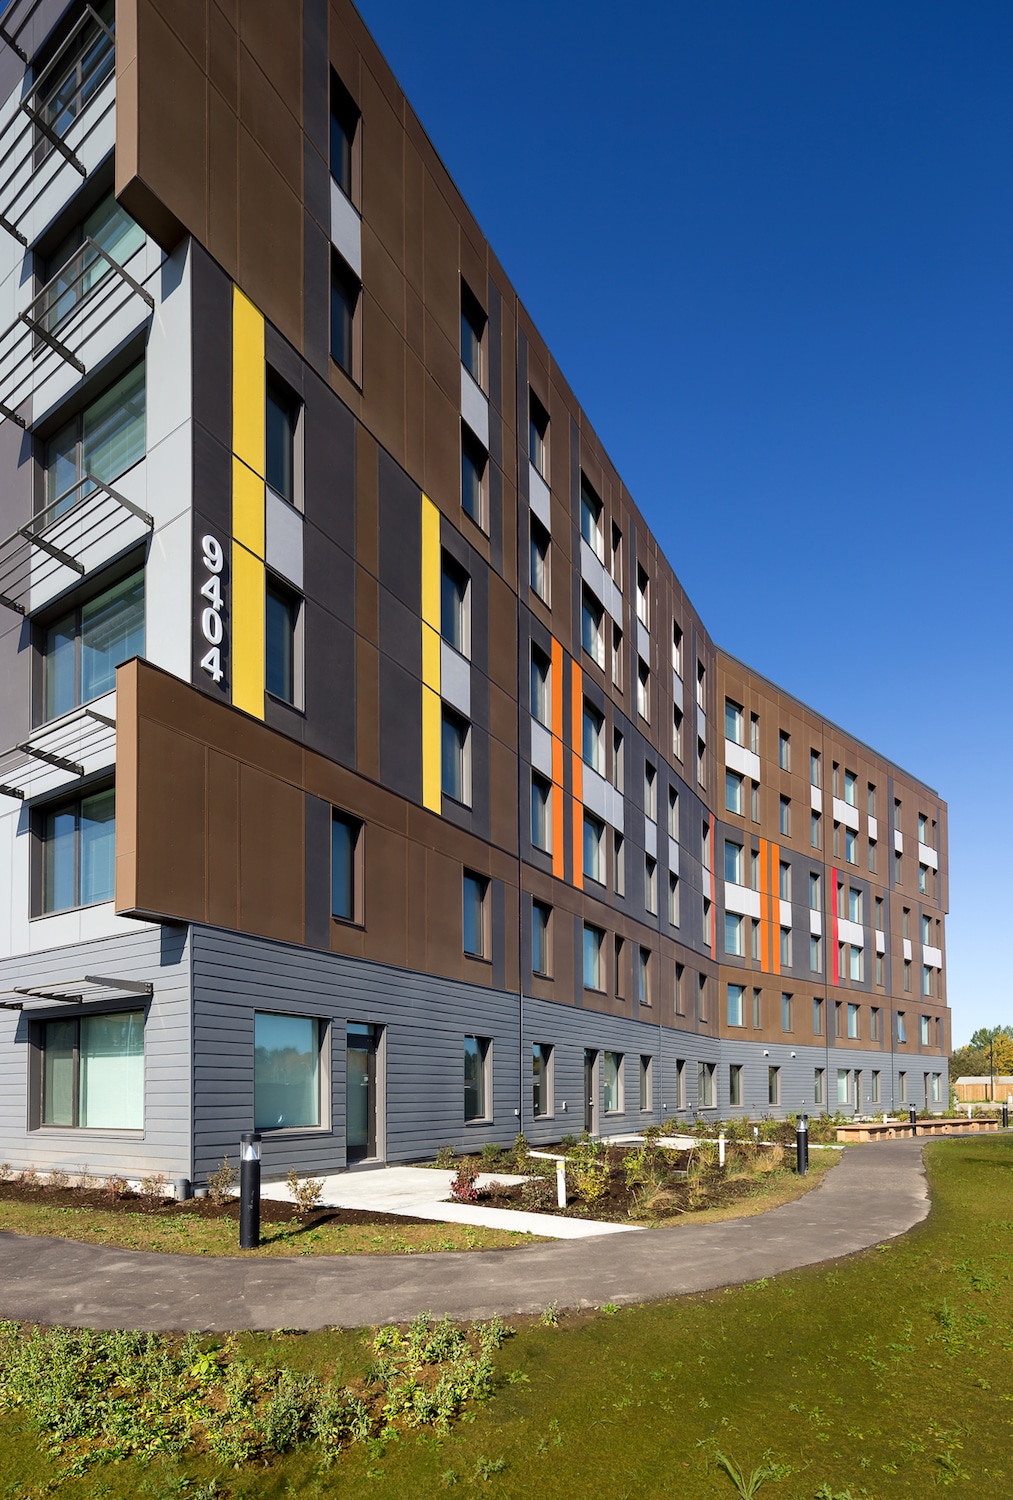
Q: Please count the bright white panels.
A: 13